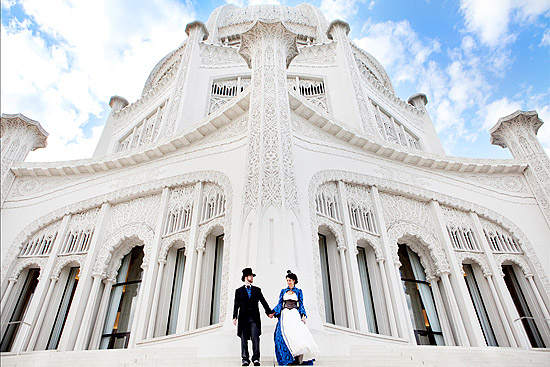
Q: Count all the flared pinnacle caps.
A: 7